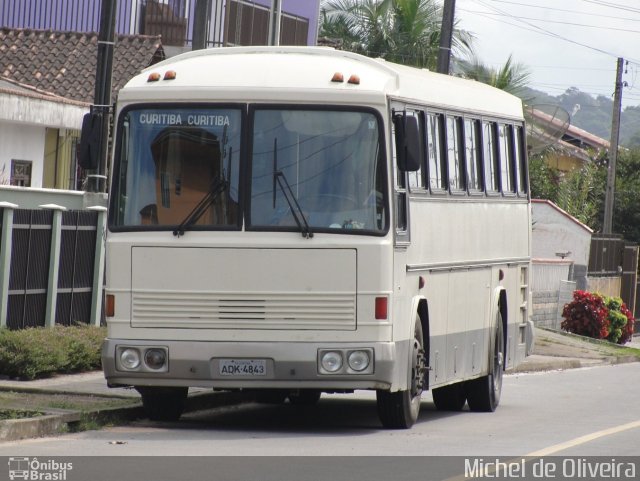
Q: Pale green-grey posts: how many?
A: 3